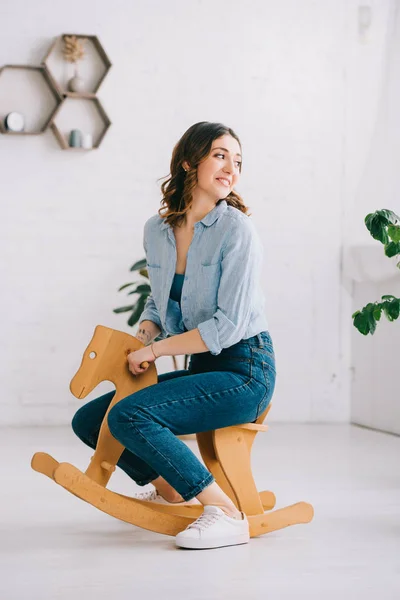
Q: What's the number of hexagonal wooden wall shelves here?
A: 3